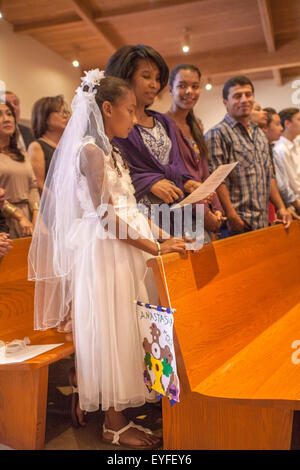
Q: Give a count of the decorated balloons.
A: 0